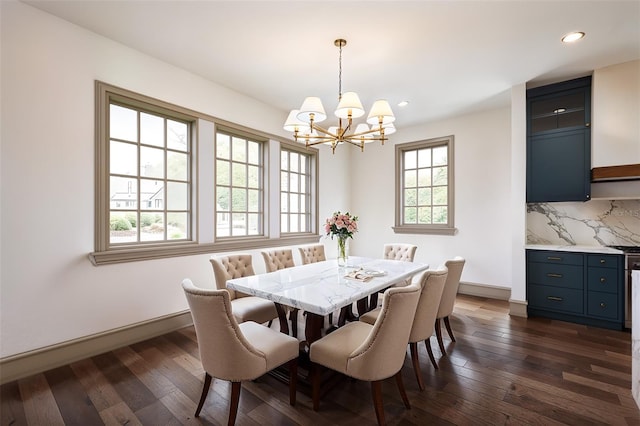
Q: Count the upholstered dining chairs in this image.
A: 8